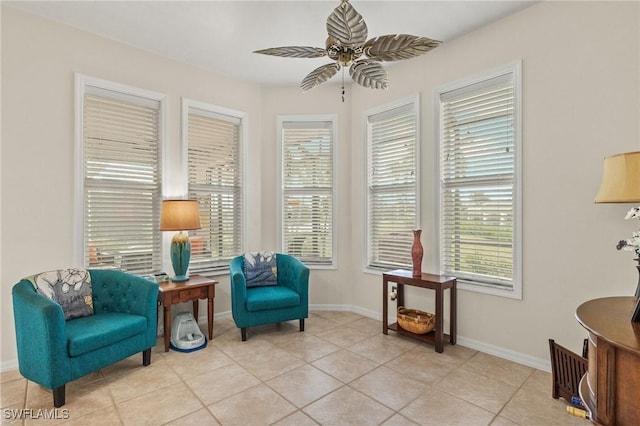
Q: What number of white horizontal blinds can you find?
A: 5